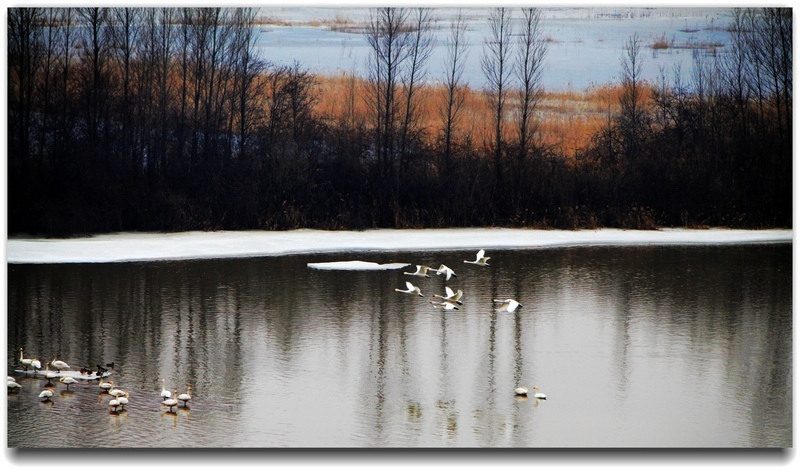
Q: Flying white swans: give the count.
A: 7